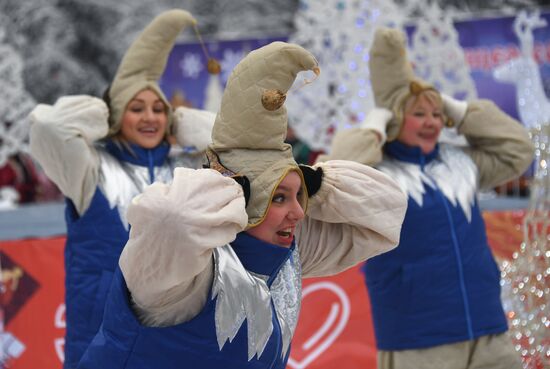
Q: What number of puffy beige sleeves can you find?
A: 6